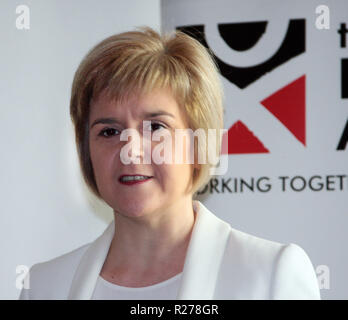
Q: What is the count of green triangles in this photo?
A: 0